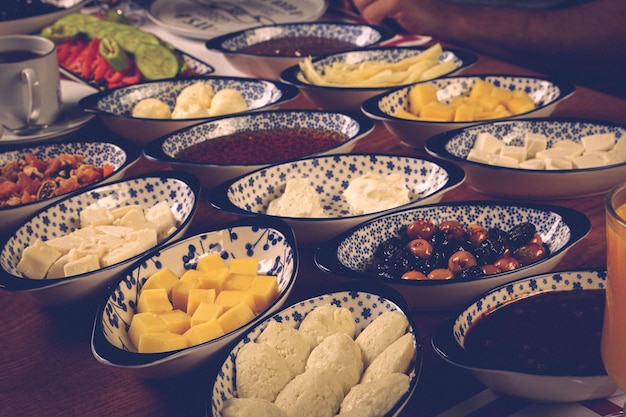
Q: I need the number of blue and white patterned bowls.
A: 13